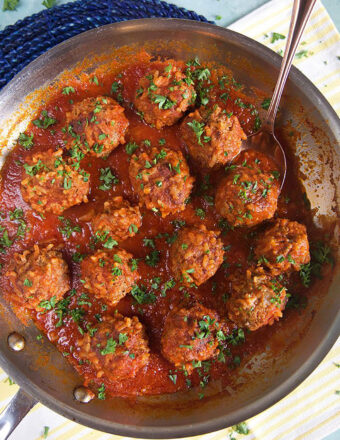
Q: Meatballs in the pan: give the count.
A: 14